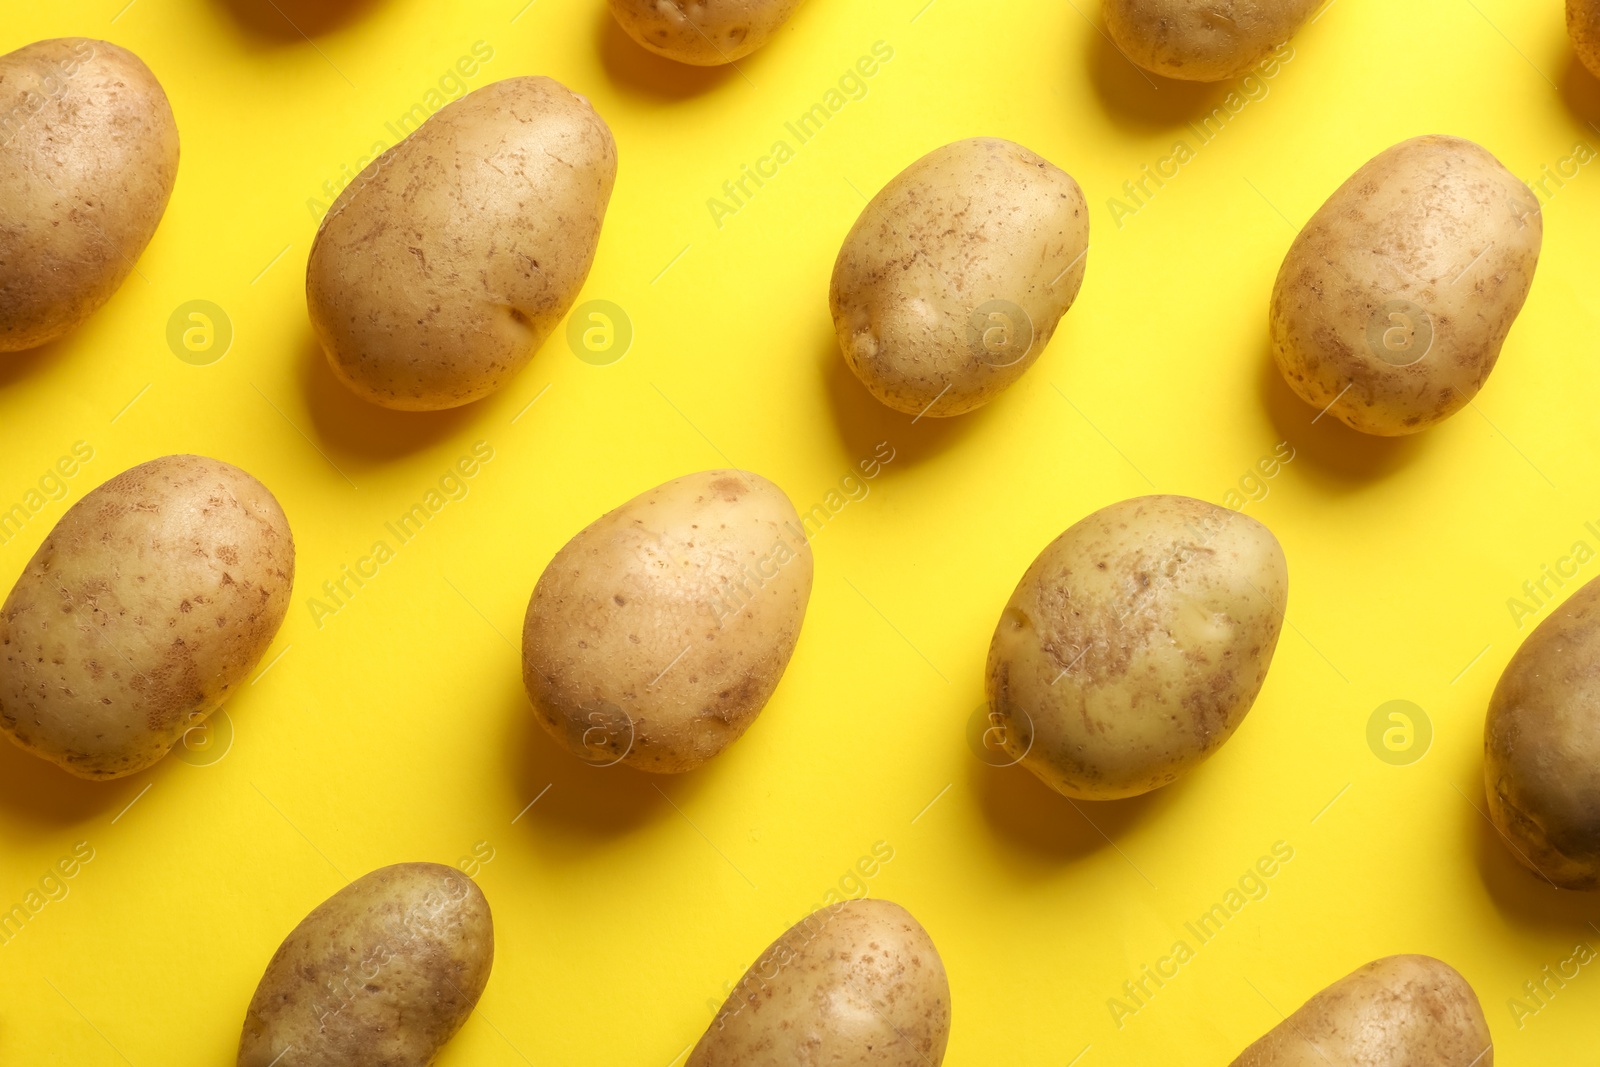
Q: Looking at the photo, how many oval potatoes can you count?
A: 14